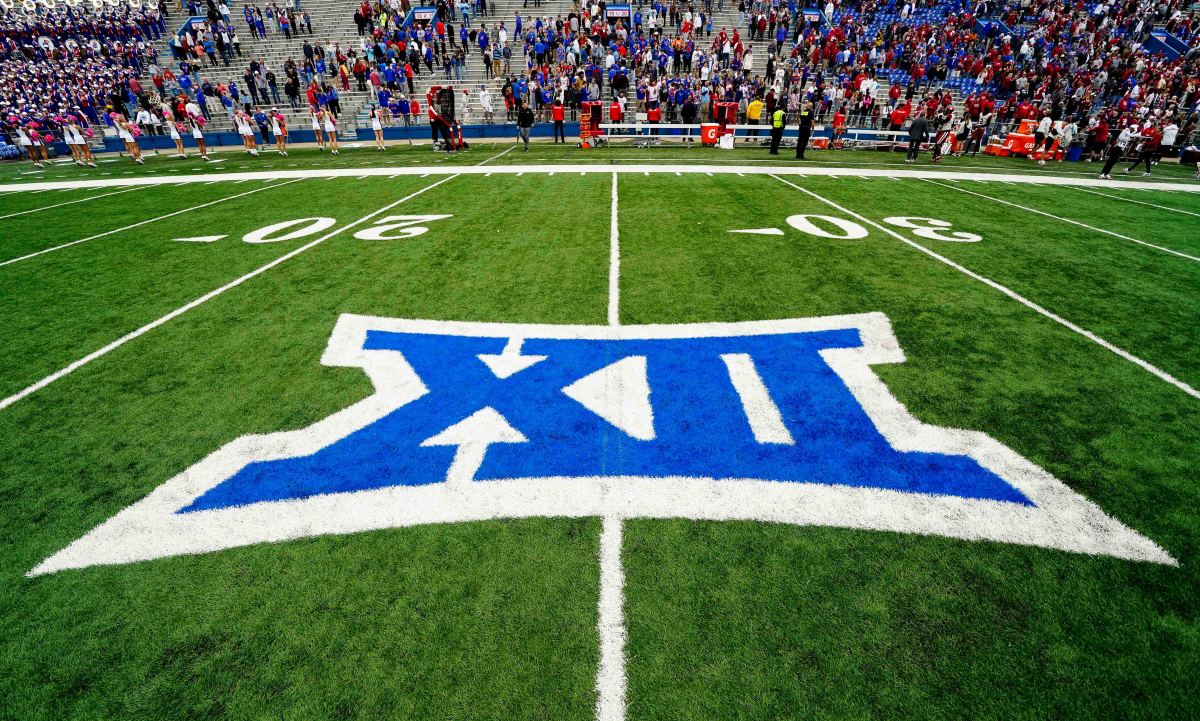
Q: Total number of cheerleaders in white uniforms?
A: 14